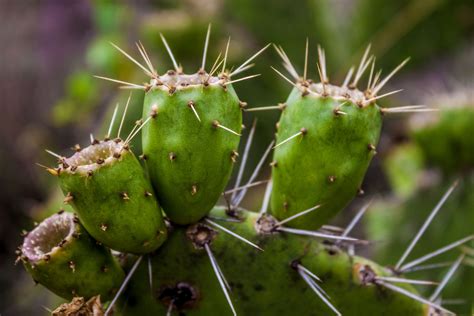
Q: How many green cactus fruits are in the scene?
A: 4